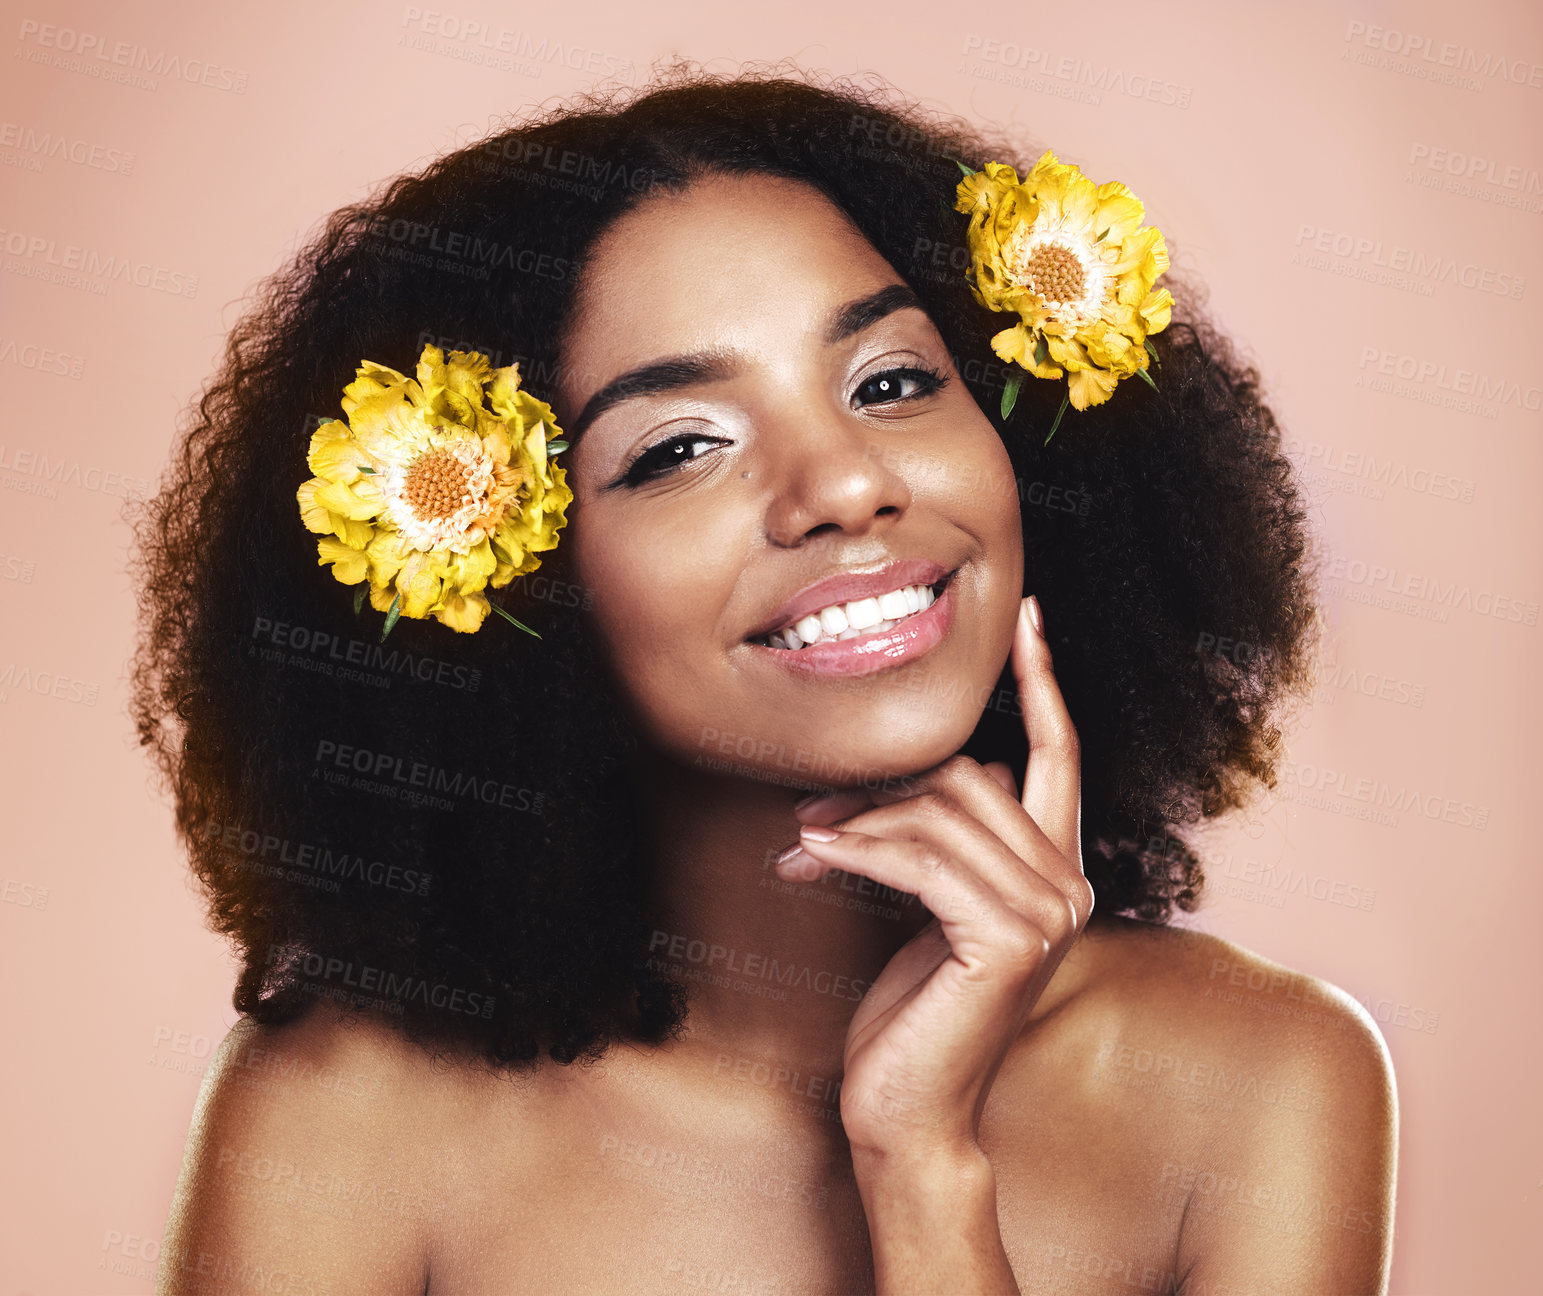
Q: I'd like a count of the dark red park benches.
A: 0